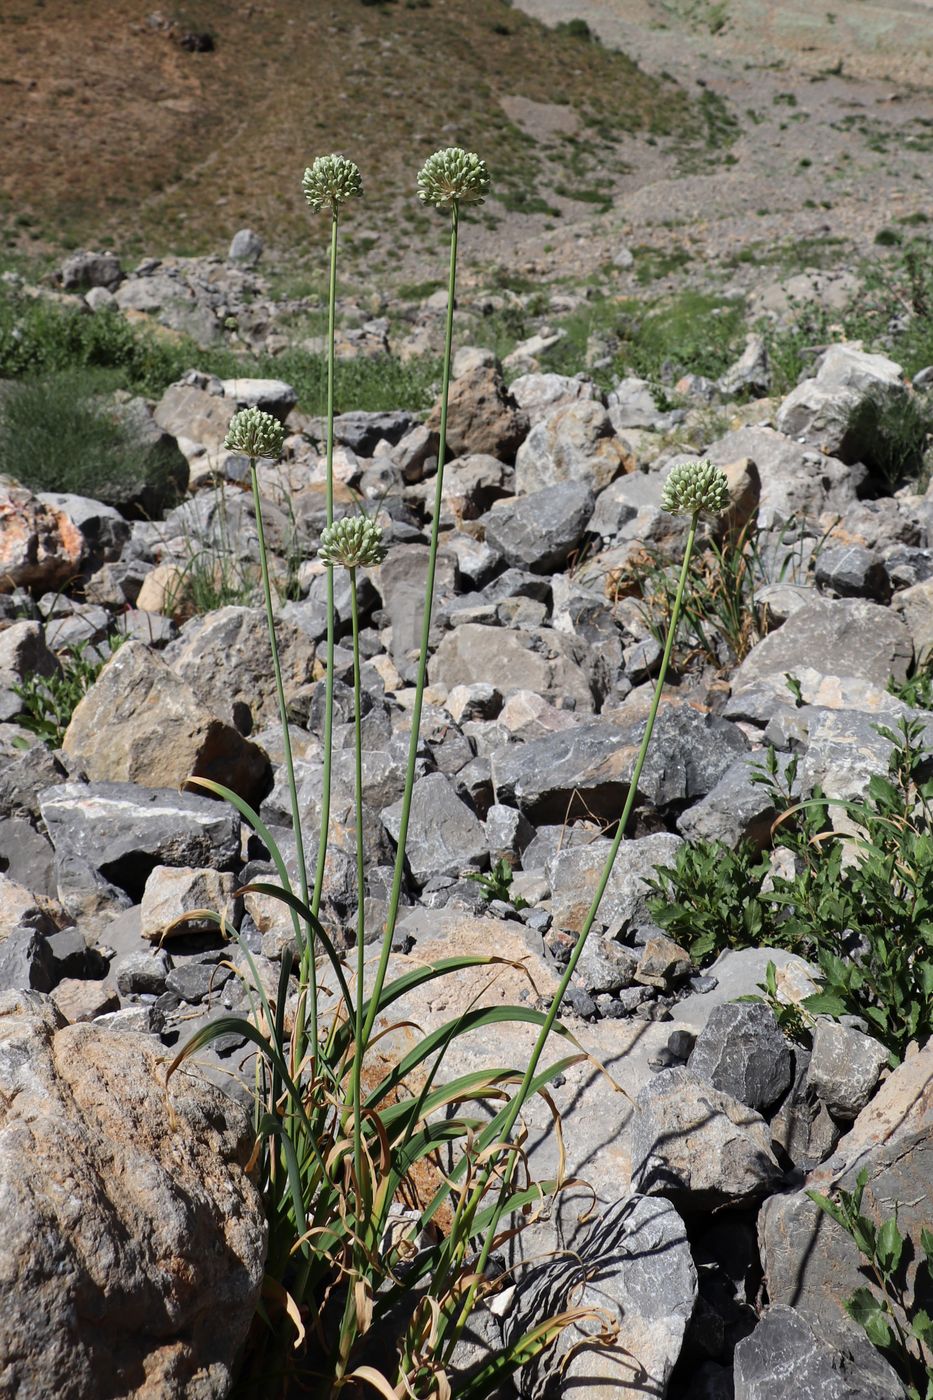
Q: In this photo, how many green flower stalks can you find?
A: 5